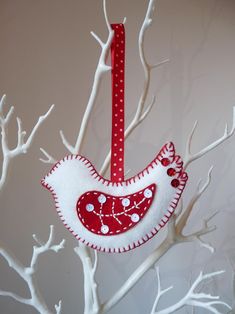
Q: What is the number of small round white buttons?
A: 6